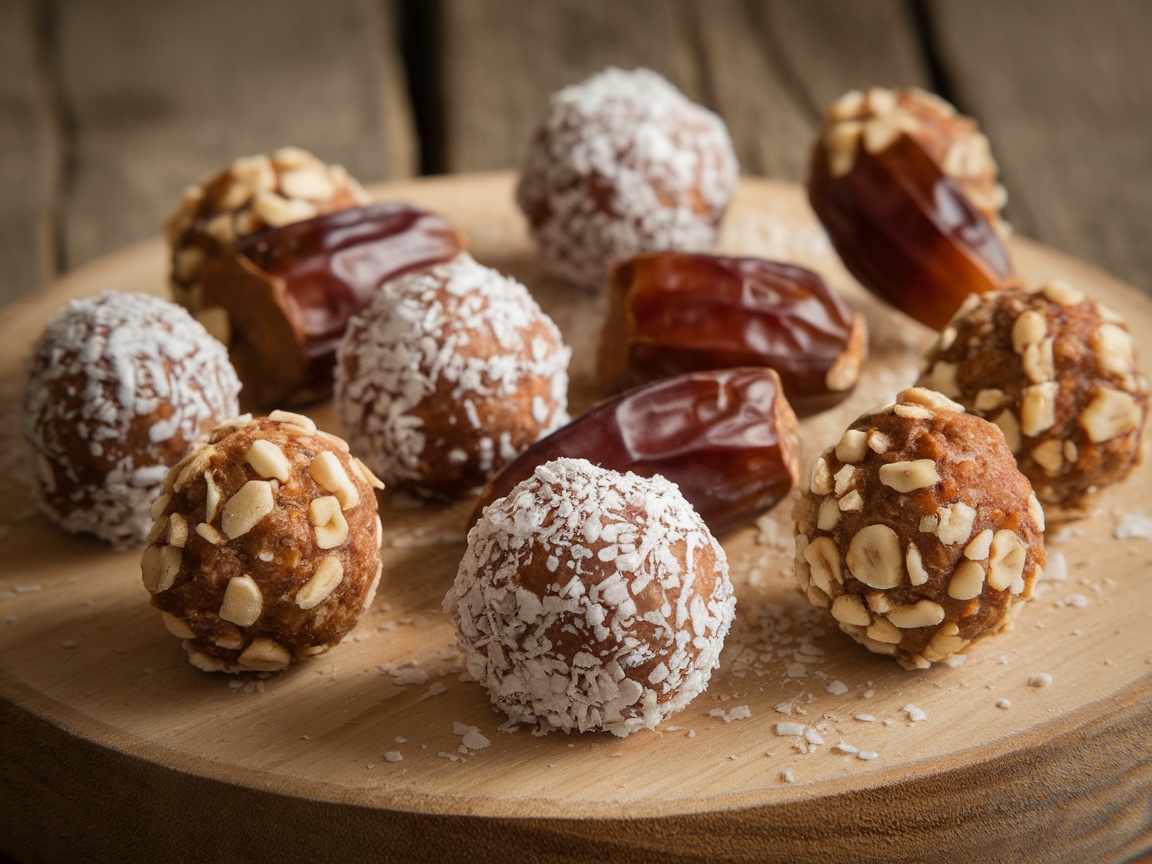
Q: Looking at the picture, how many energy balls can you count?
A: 9